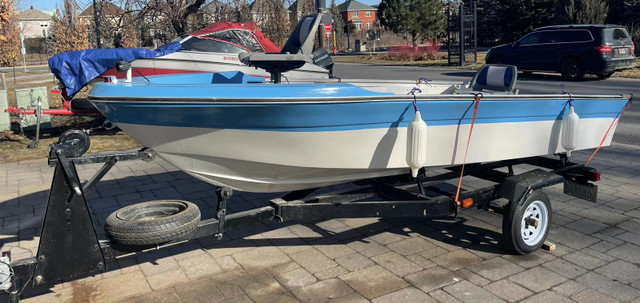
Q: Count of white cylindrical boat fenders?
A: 2